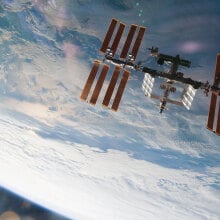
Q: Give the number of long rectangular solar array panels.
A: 11